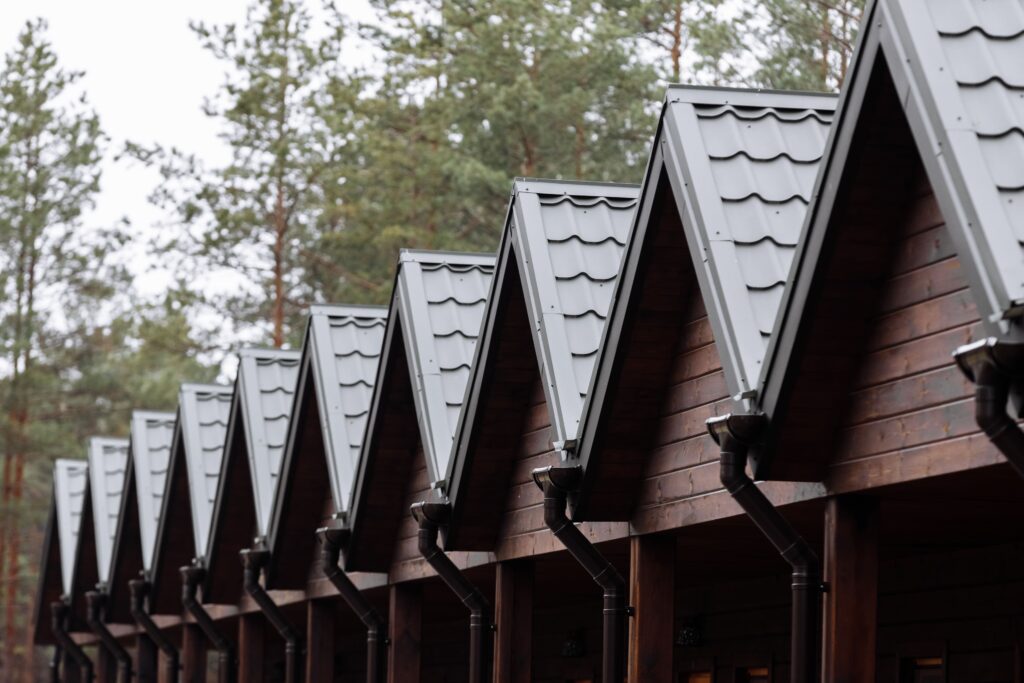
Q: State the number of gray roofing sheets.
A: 10